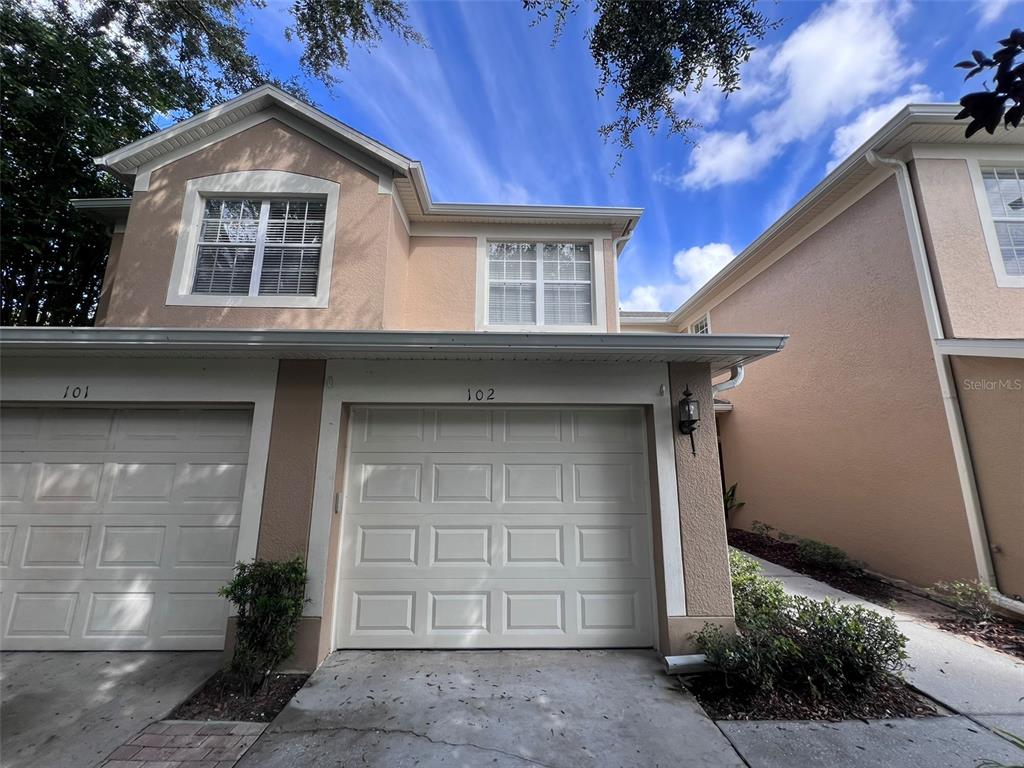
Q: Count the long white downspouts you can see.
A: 1